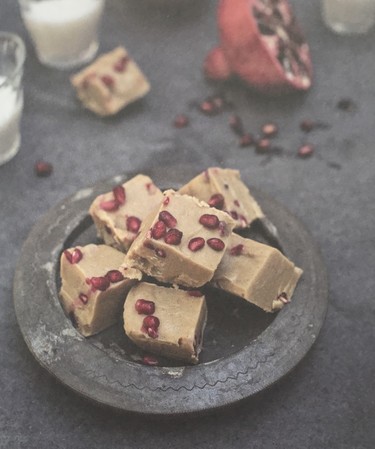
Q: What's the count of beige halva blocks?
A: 7